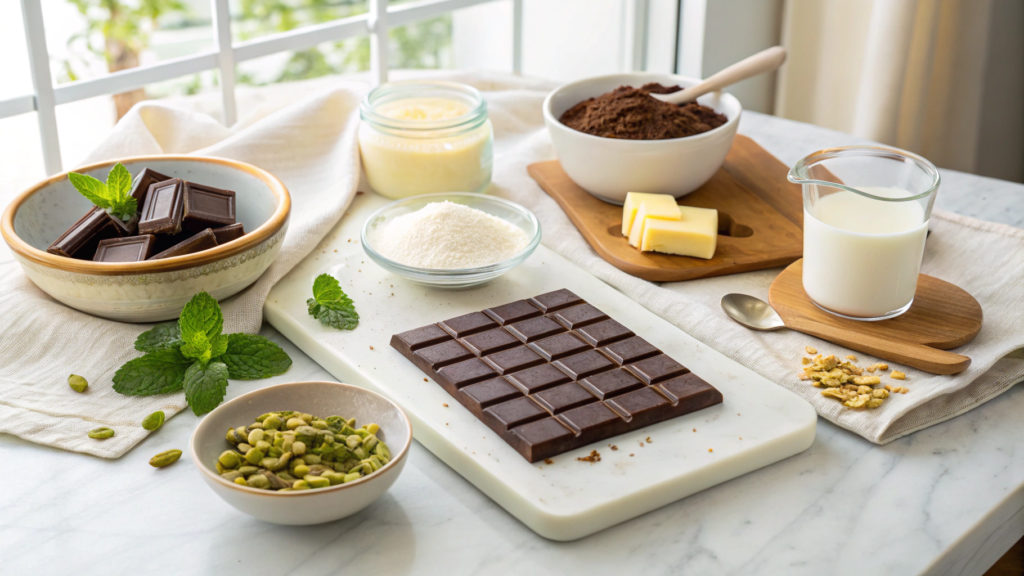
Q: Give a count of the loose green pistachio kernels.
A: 4